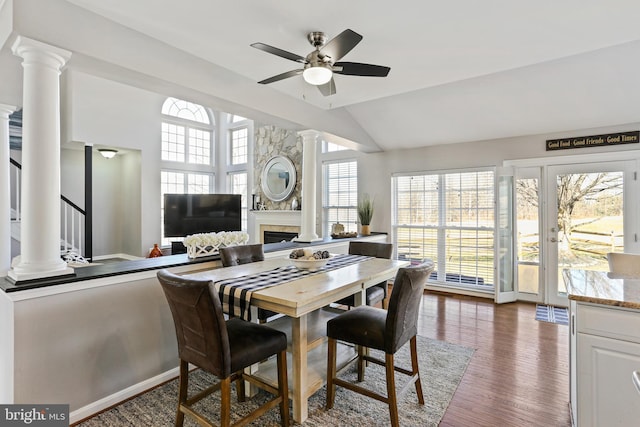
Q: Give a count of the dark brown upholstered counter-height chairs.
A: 4